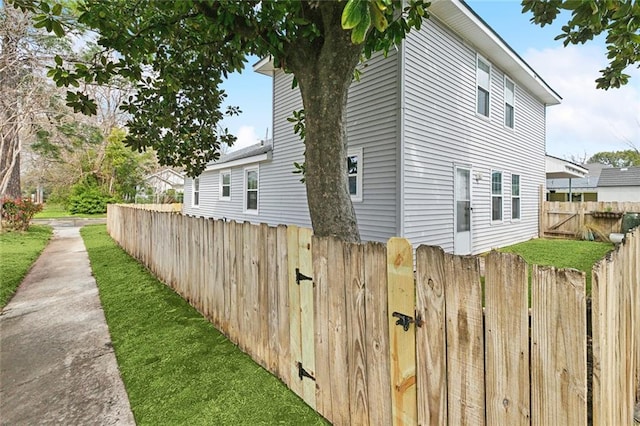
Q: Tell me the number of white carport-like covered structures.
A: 1